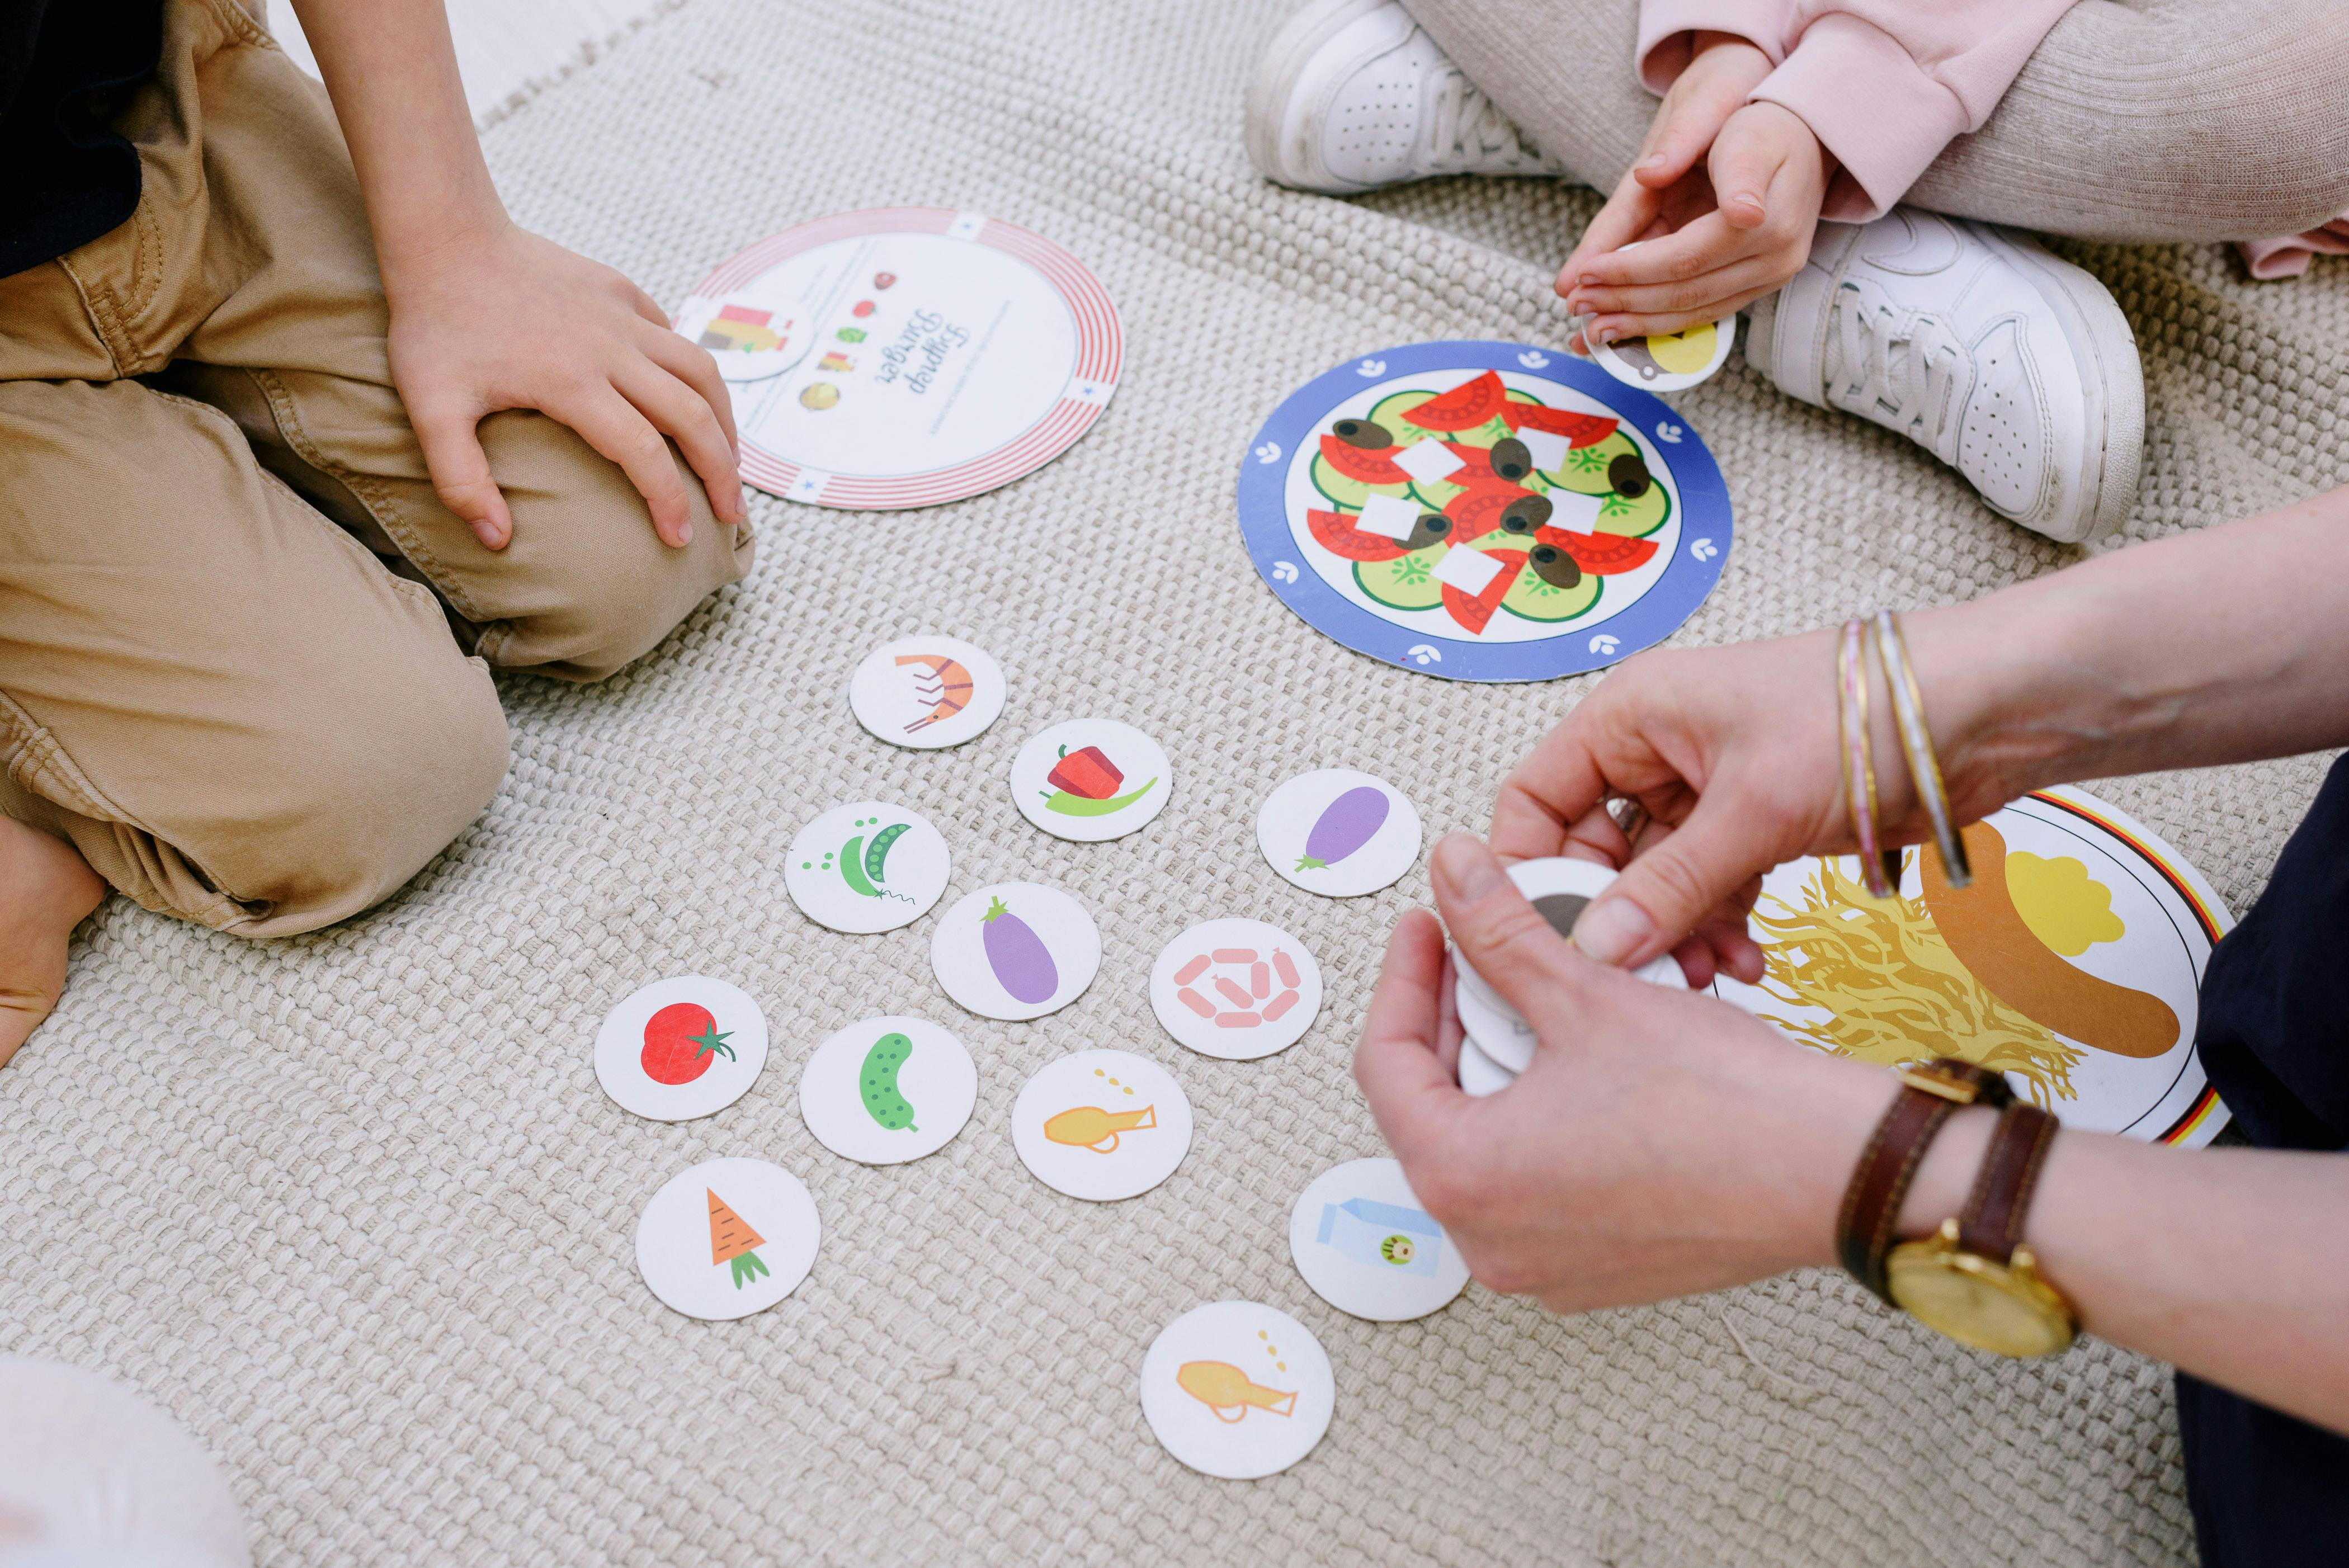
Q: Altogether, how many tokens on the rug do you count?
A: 12